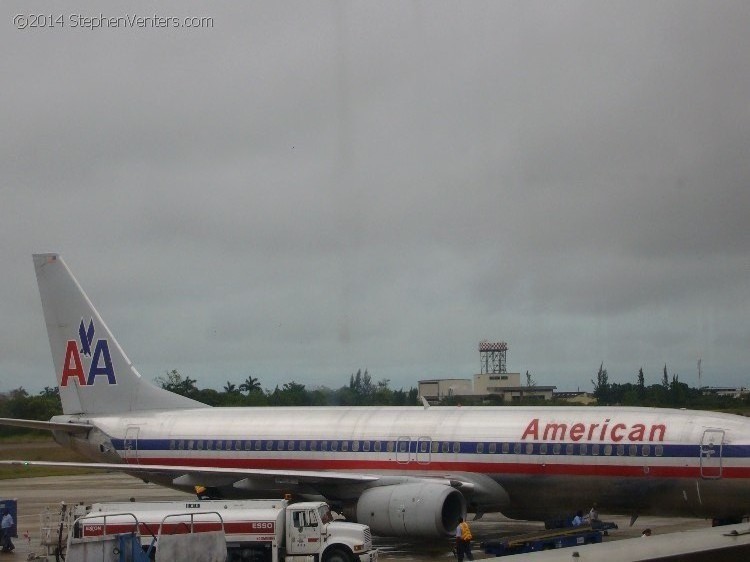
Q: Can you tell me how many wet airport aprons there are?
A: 1